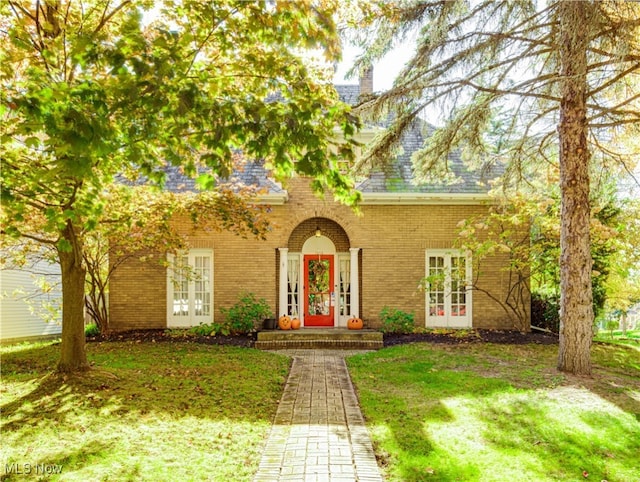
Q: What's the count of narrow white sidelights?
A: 2